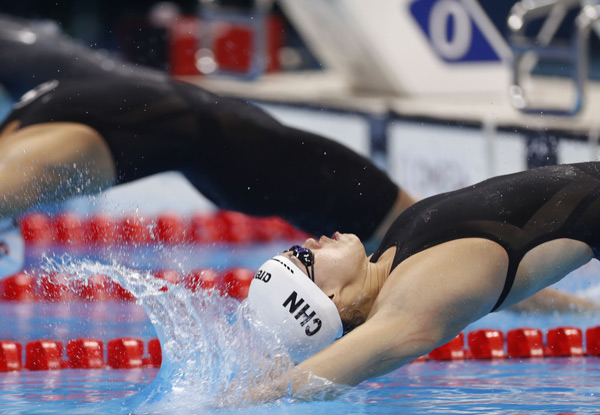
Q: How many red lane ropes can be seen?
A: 3